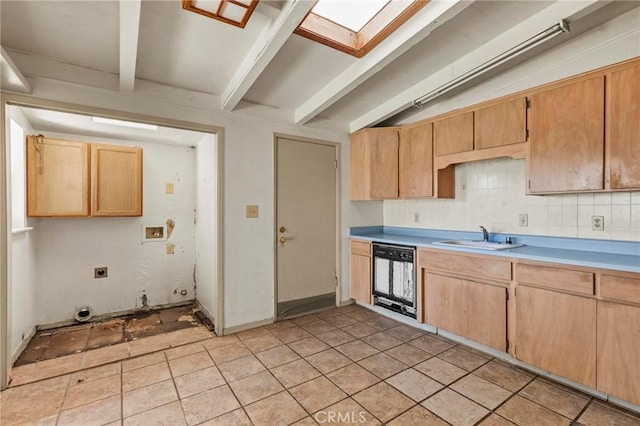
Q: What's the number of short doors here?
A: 2